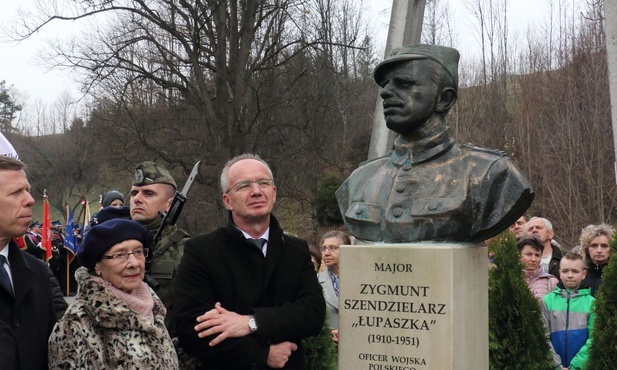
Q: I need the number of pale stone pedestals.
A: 1